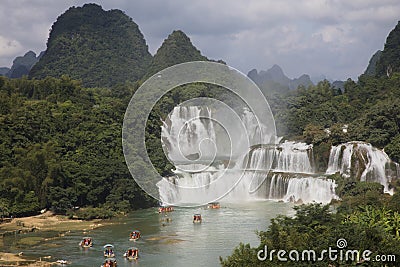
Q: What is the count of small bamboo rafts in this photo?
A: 8